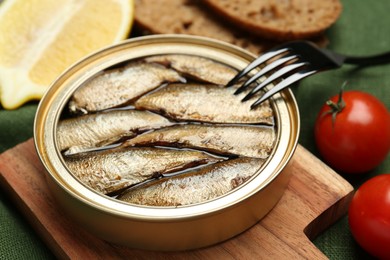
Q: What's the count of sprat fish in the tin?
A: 7